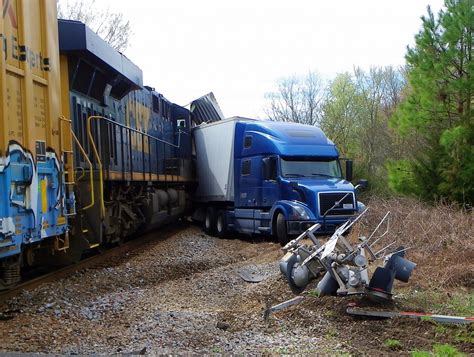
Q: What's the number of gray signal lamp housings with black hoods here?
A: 4